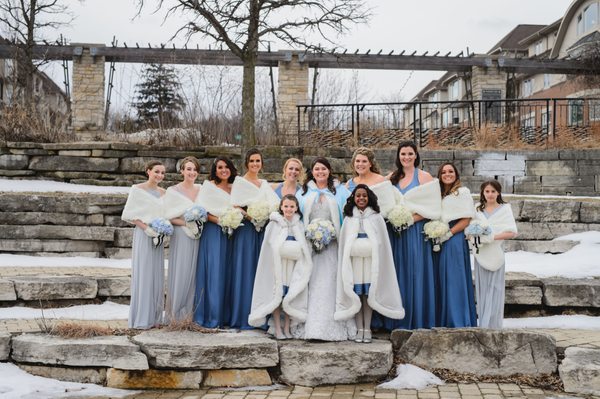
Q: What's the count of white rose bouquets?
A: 4